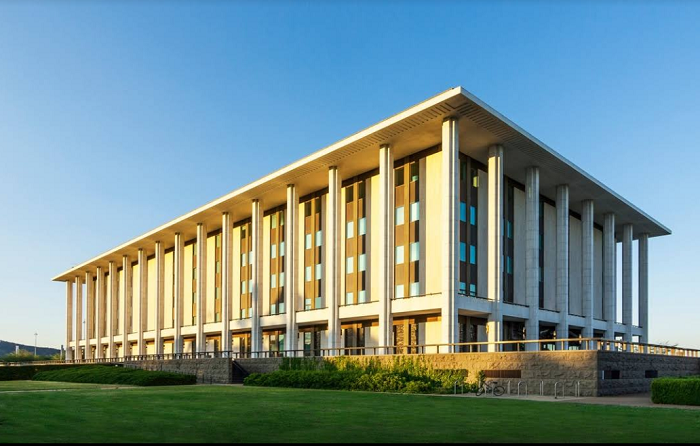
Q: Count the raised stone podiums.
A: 1